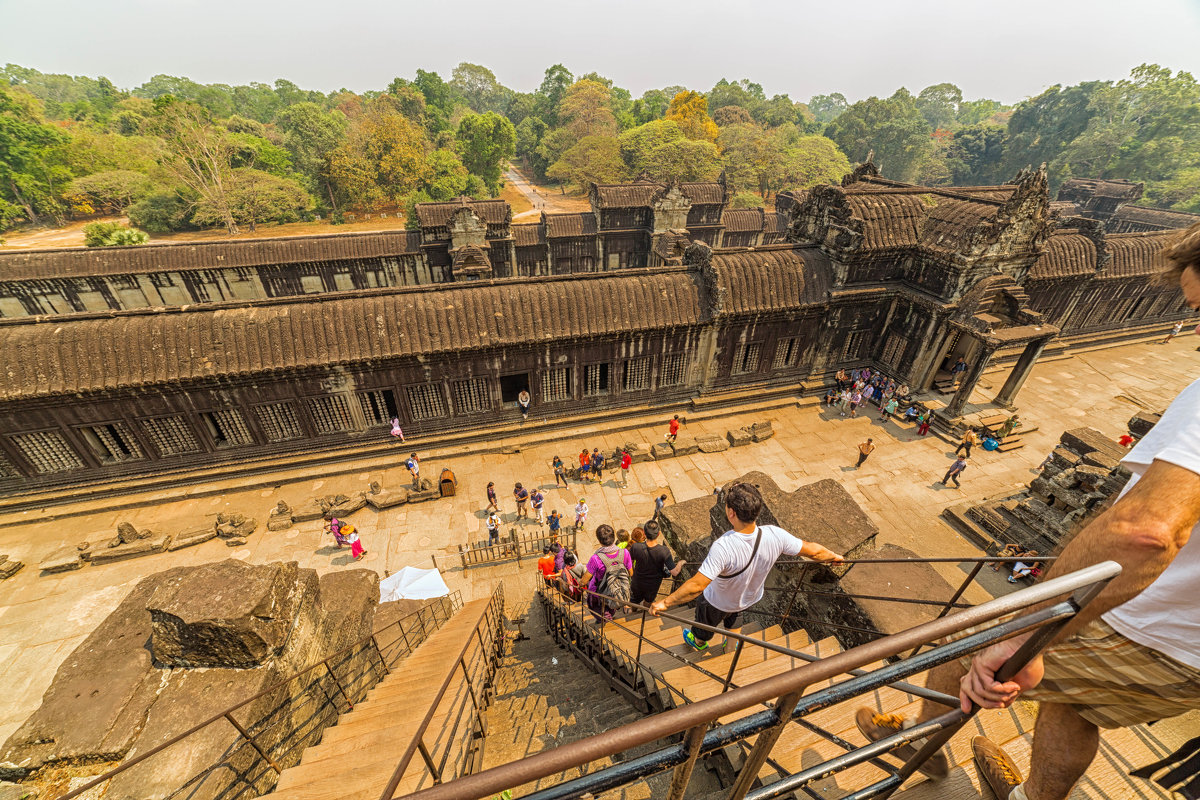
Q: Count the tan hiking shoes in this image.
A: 2